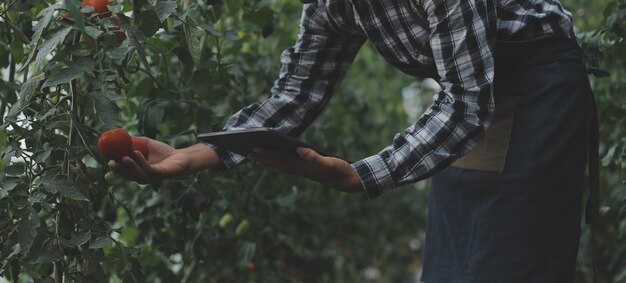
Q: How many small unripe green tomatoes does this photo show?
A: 4